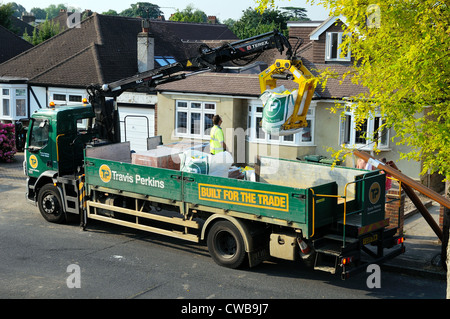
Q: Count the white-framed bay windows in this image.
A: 3